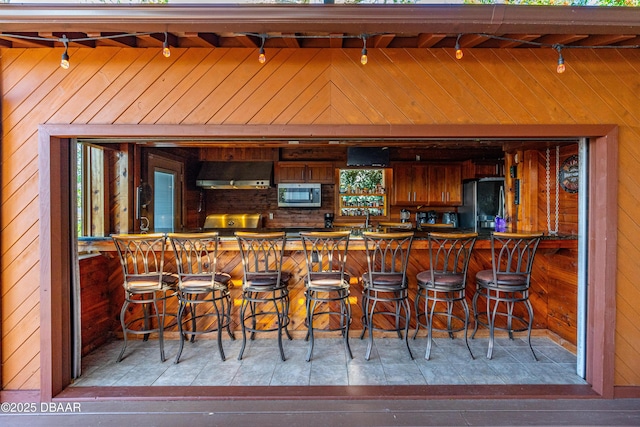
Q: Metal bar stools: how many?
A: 7